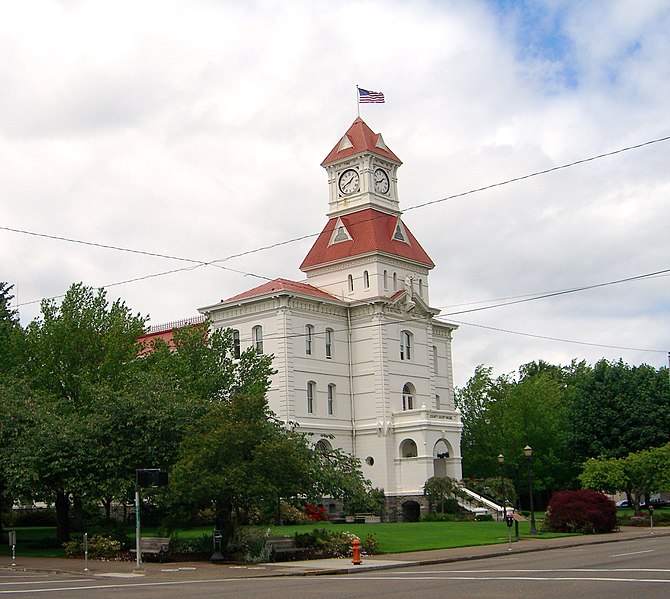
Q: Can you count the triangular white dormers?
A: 4